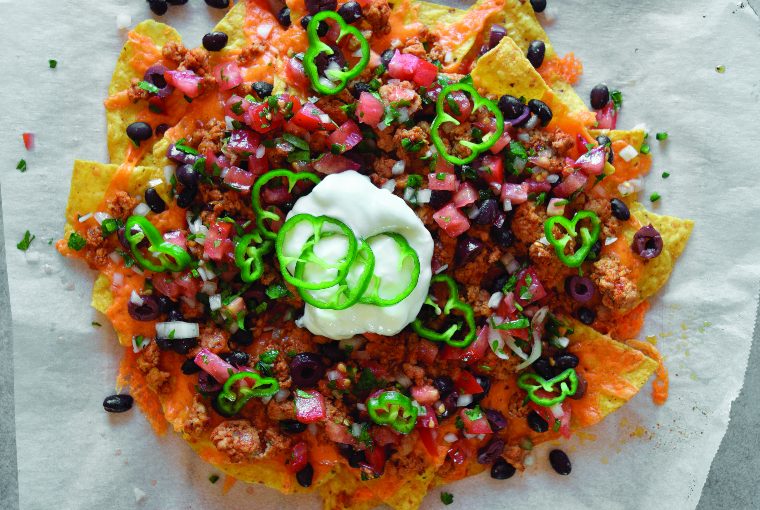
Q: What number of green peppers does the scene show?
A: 13